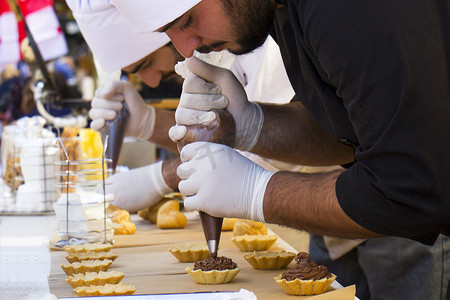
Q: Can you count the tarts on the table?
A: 10